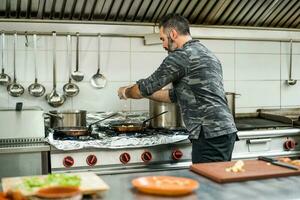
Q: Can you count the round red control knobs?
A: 6